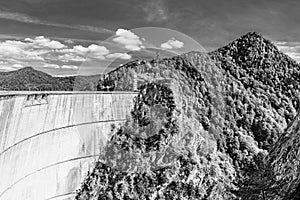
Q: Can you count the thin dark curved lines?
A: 3